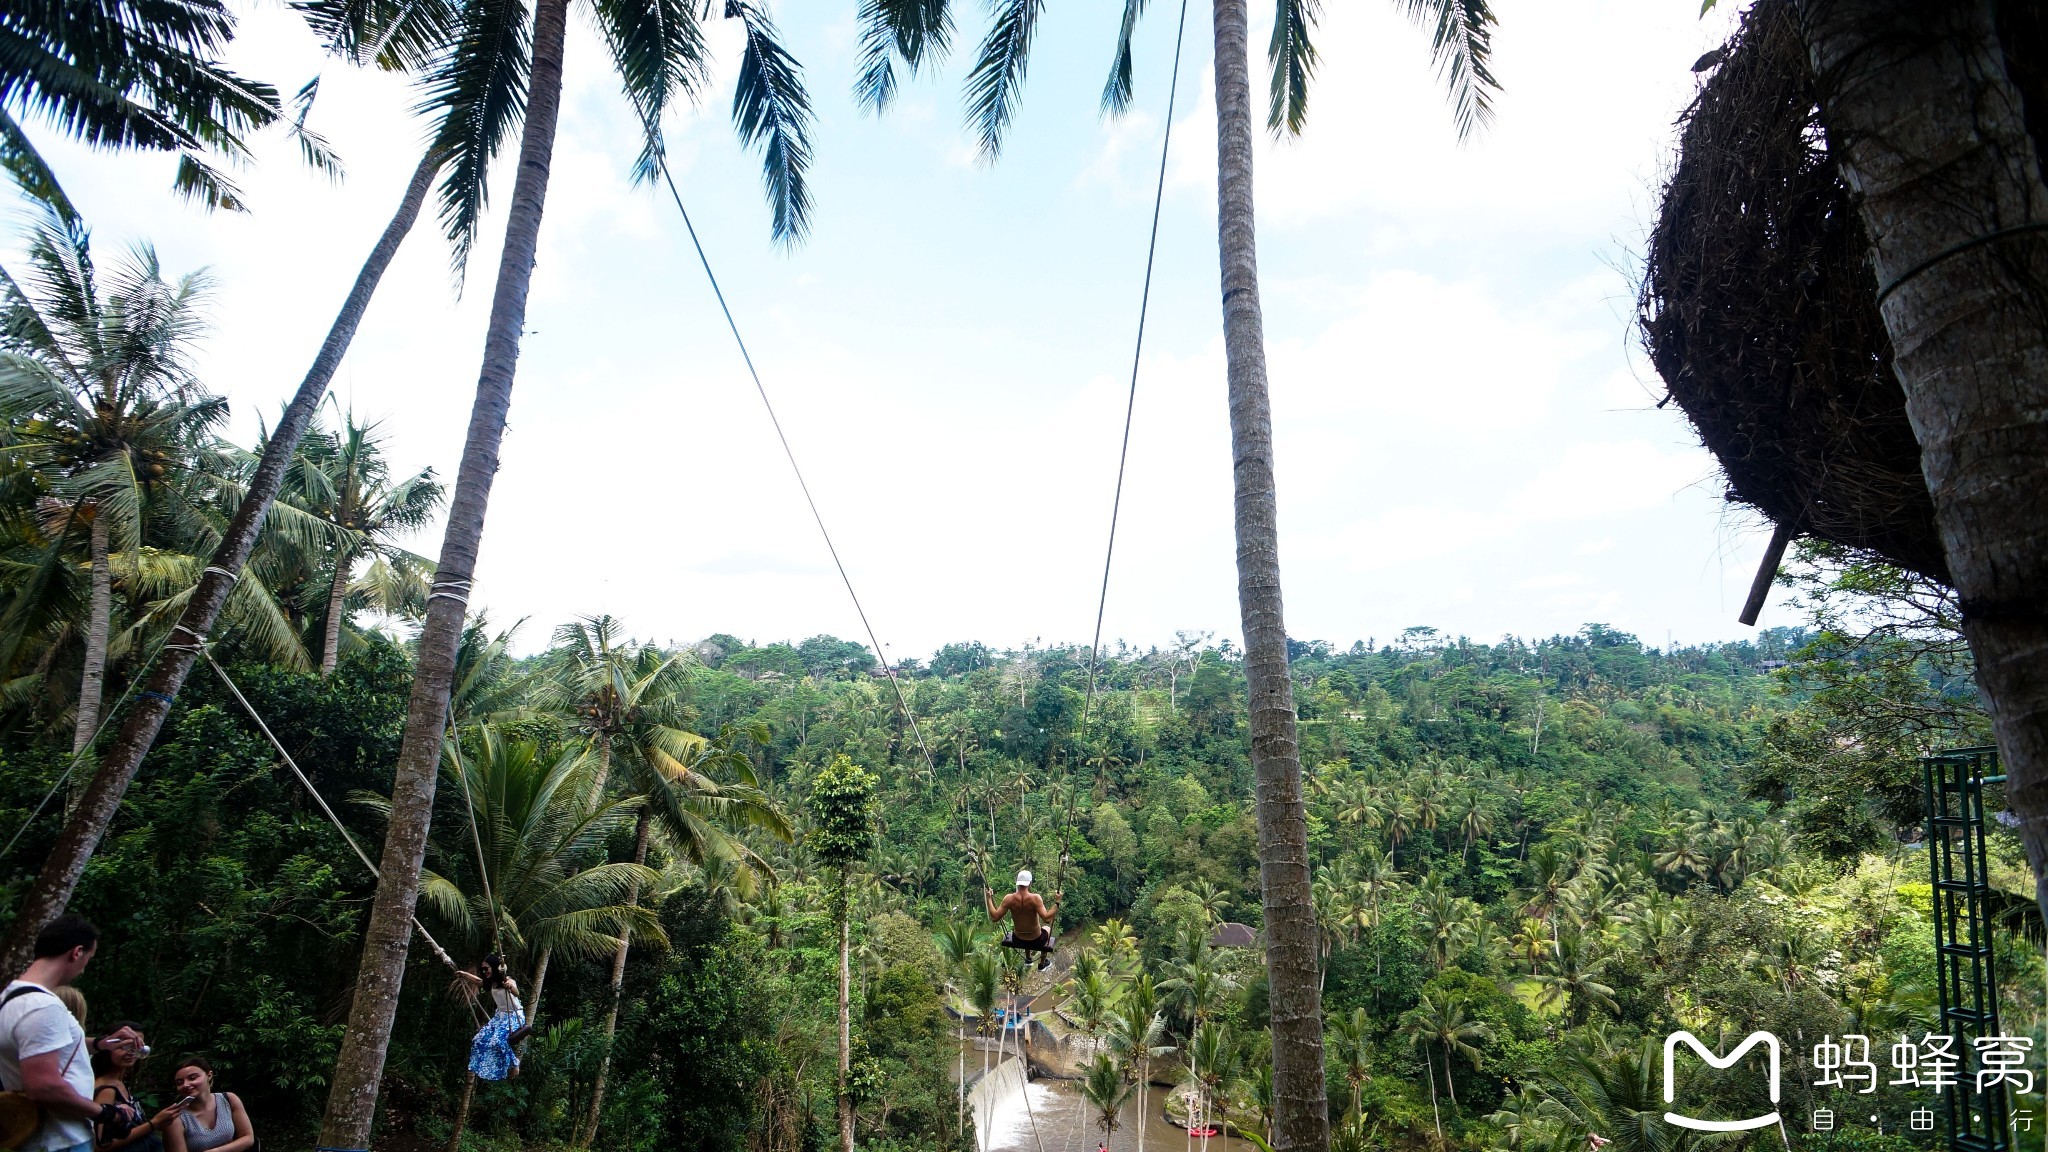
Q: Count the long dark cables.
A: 2